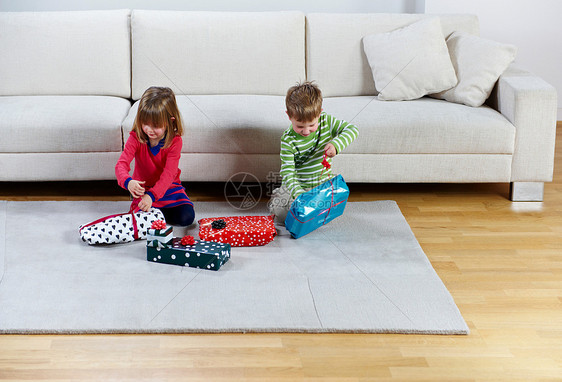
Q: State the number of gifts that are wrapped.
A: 5